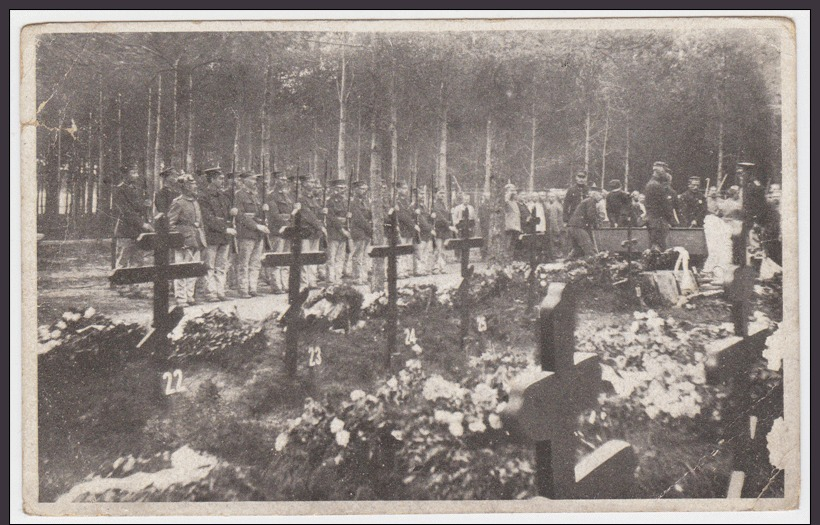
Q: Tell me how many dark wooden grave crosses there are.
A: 8